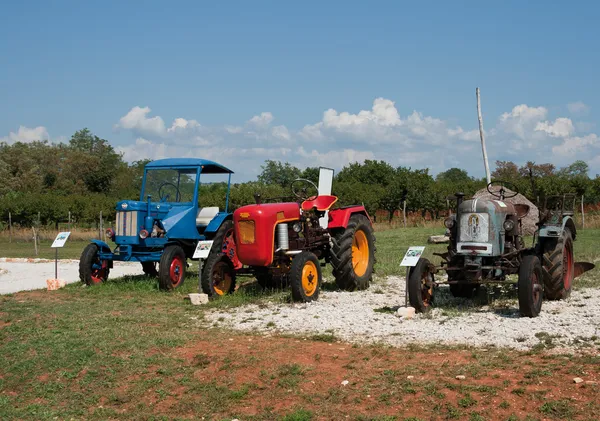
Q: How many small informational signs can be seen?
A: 3